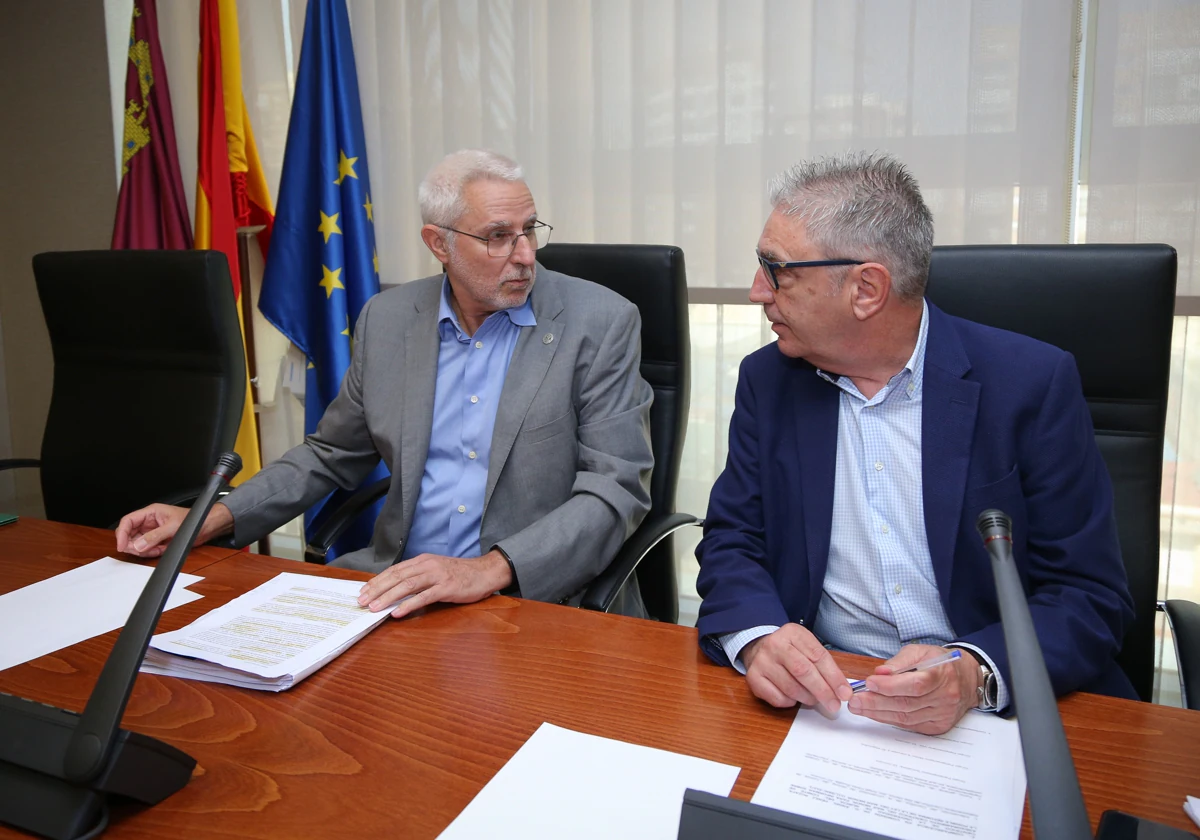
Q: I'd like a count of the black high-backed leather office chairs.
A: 3